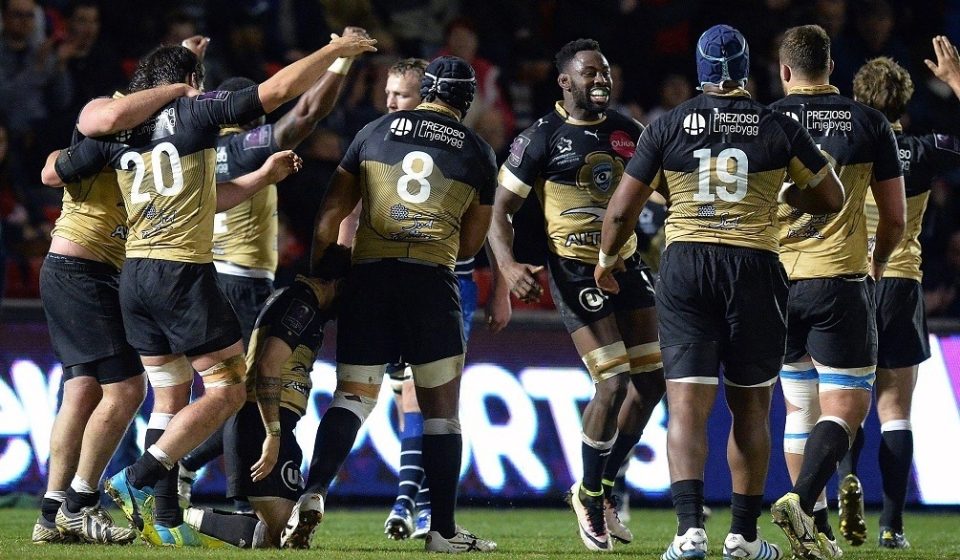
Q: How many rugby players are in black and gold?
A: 9